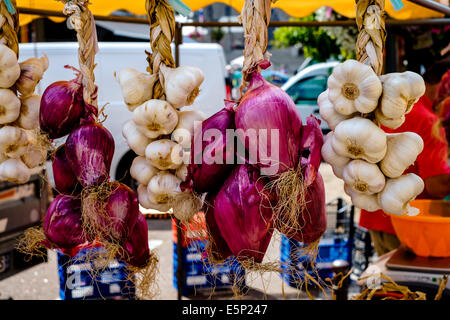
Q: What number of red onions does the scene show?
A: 11